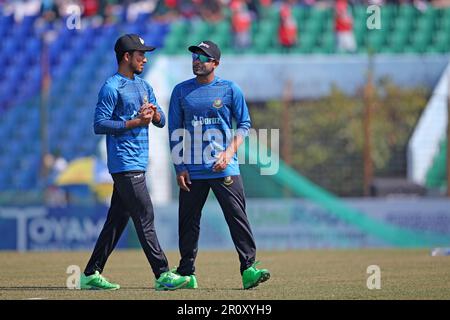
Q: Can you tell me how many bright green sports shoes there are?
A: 4